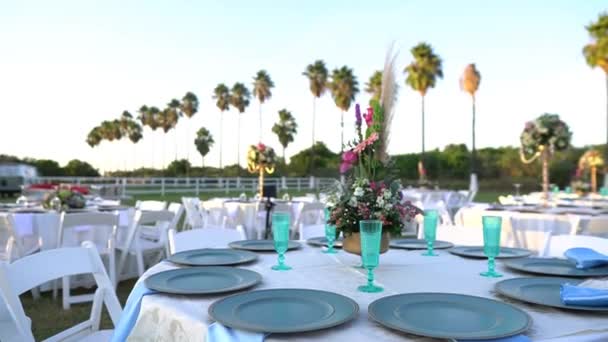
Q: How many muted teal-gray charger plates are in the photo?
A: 10